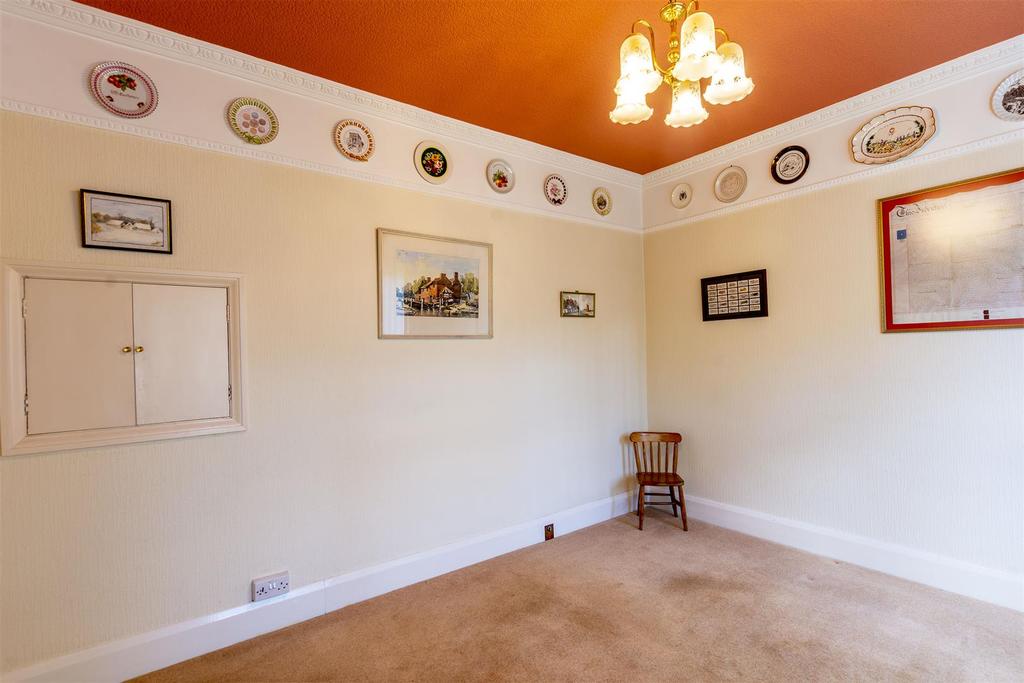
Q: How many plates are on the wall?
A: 12